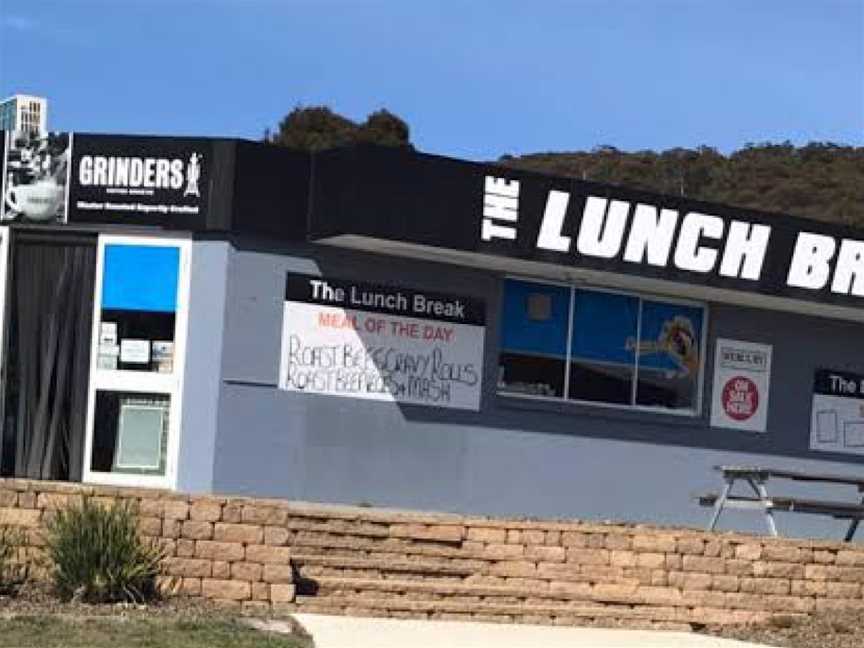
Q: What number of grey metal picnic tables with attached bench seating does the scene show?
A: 1